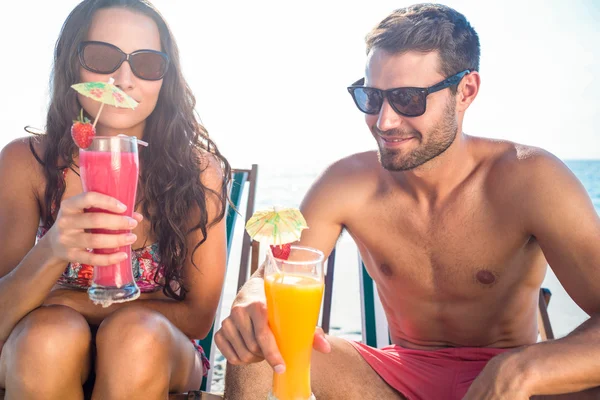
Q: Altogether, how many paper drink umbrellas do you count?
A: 2